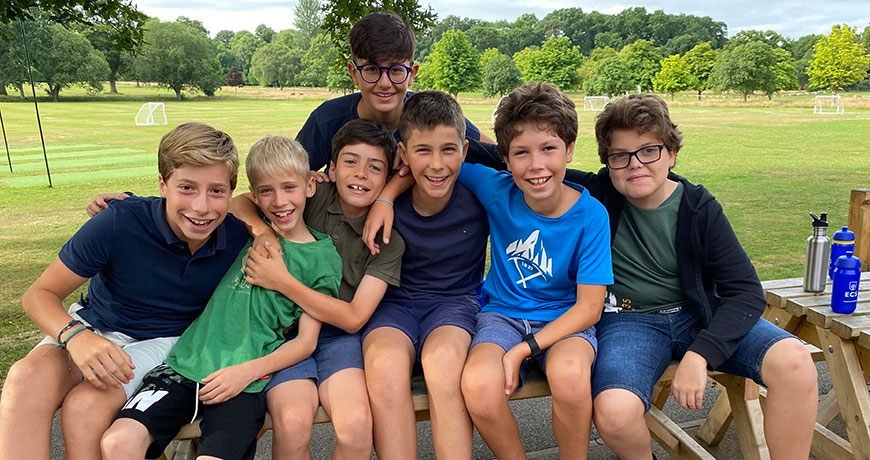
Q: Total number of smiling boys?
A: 7